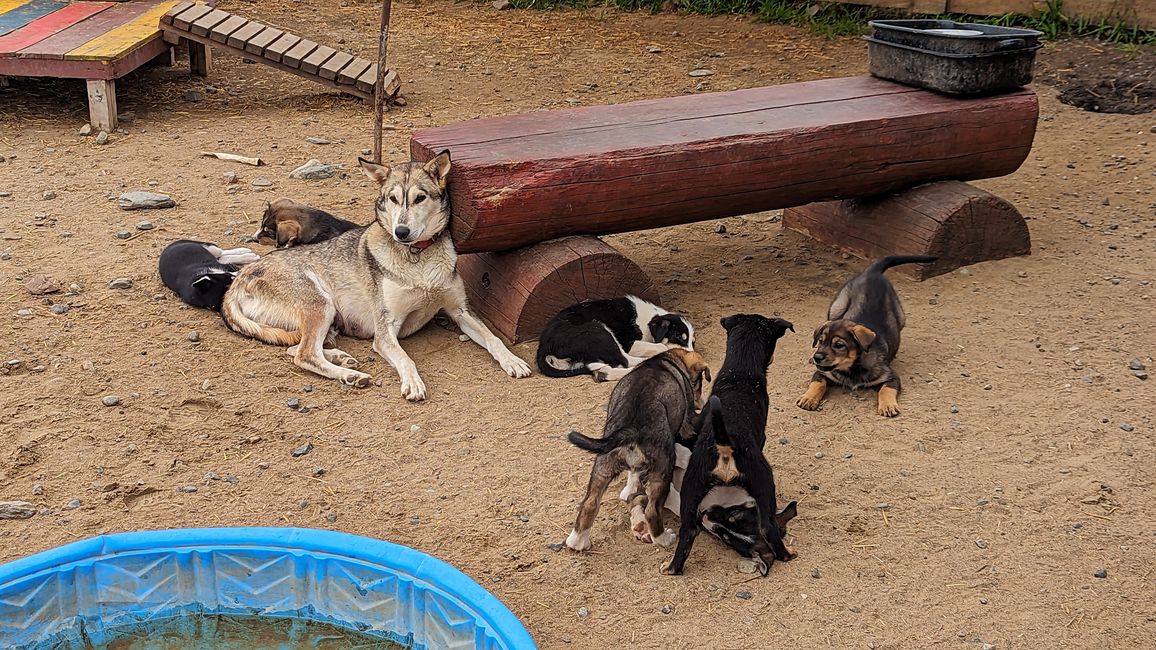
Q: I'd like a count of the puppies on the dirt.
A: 7